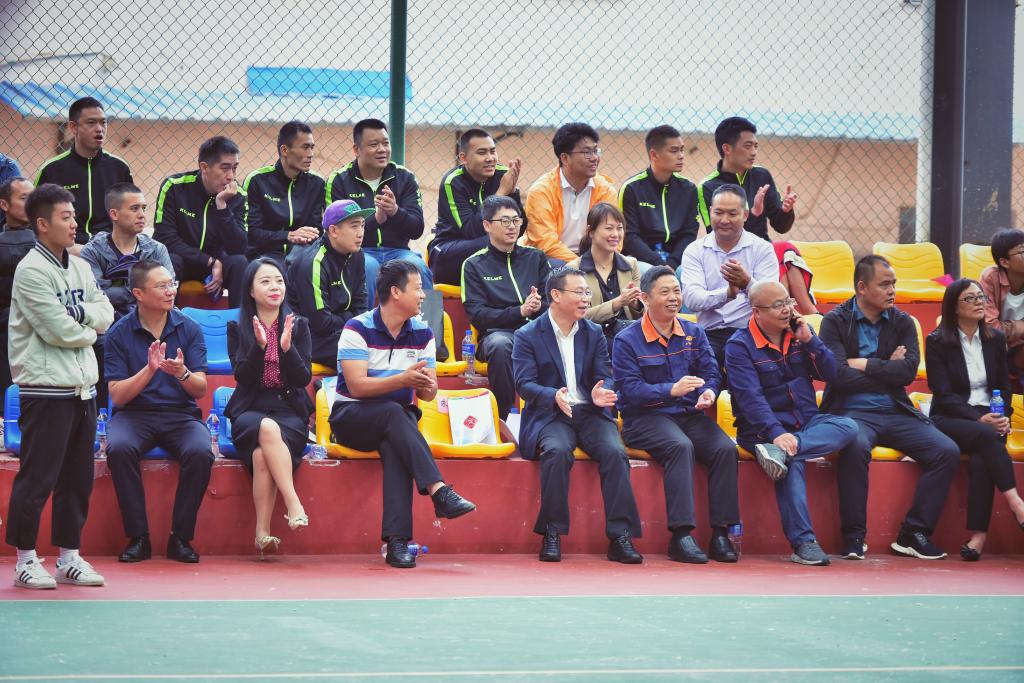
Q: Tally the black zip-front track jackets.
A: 9